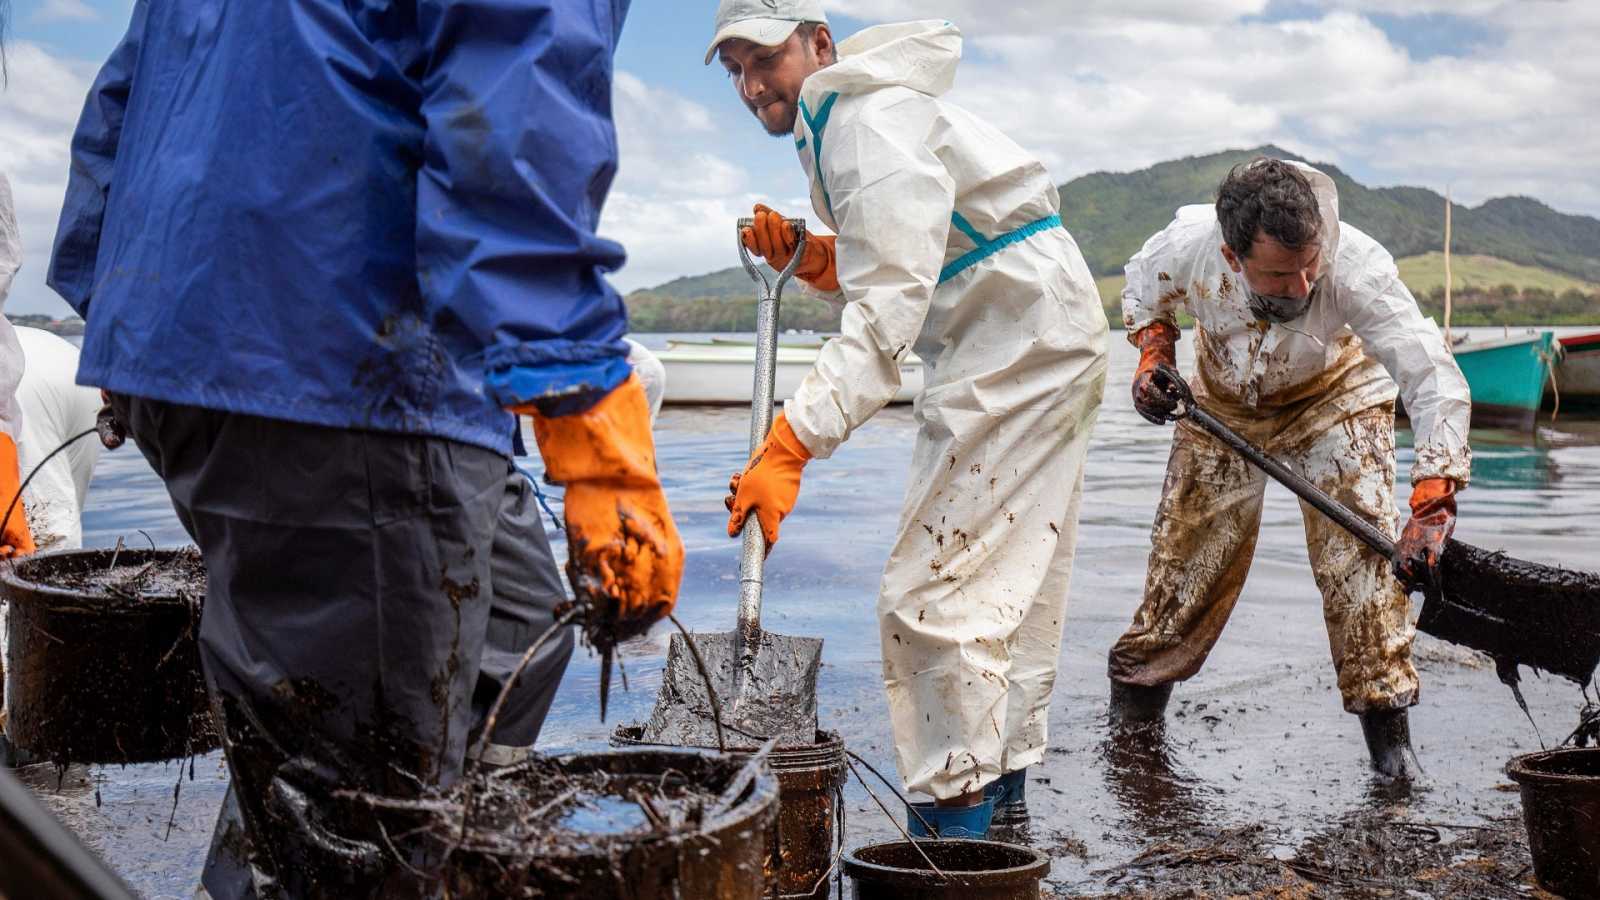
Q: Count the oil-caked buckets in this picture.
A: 5